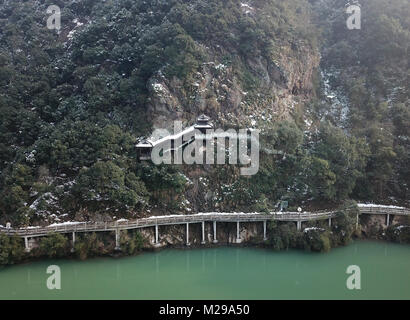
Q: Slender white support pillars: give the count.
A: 13